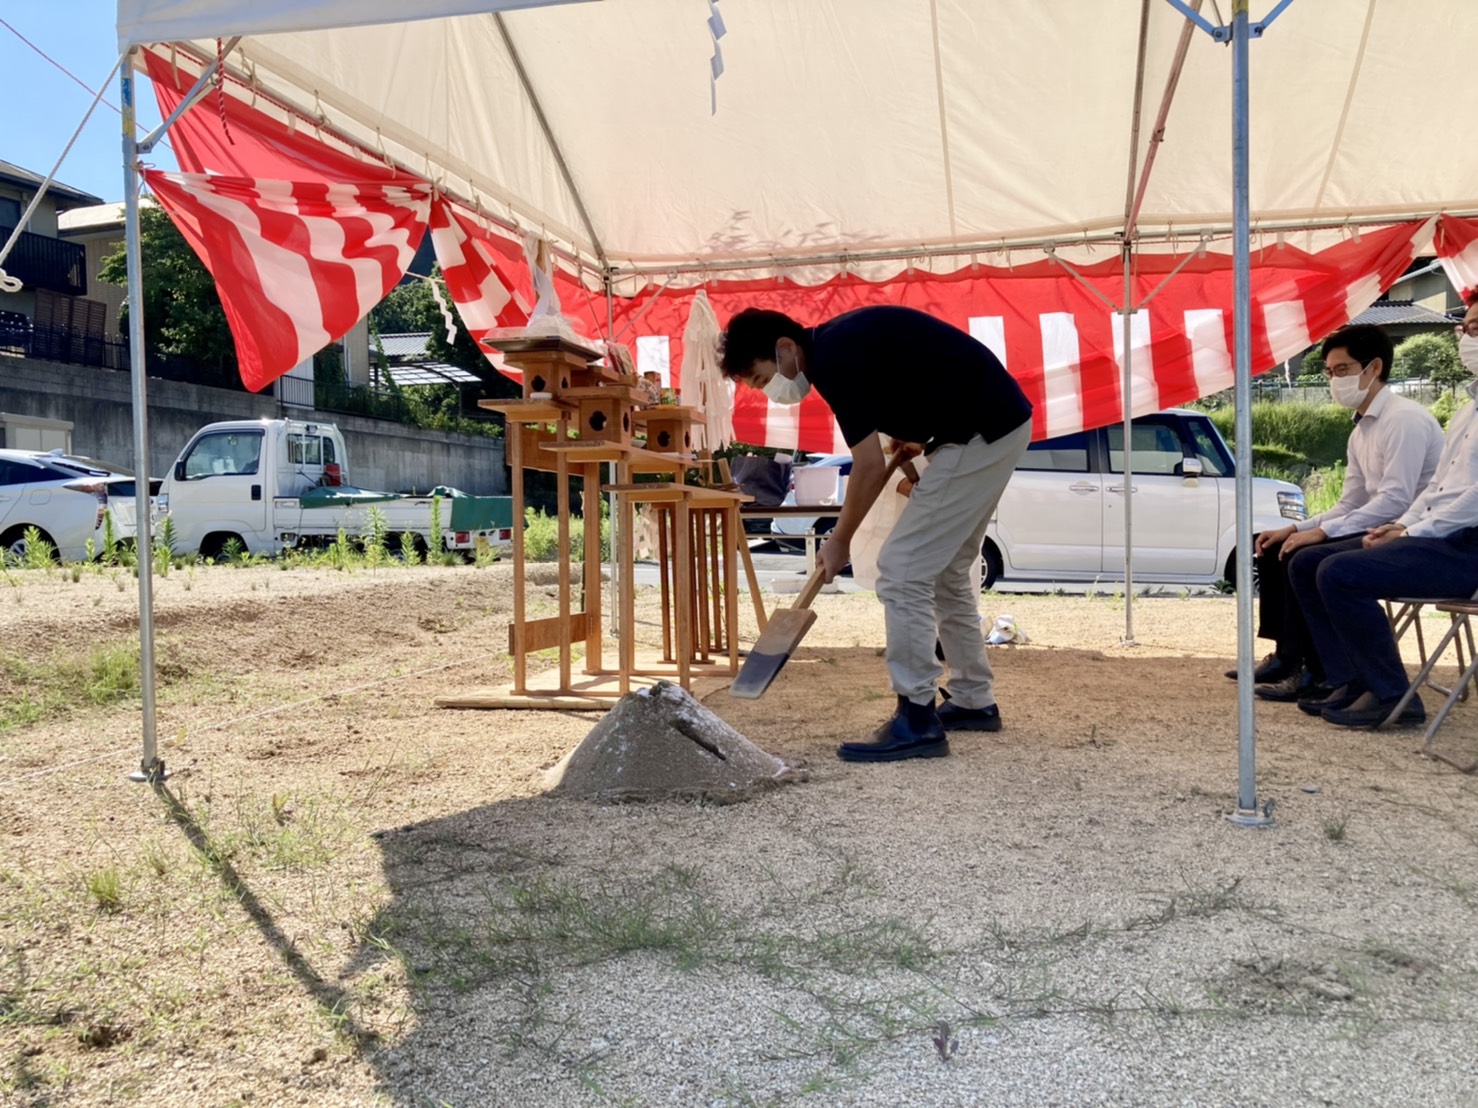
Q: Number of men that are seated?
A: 2